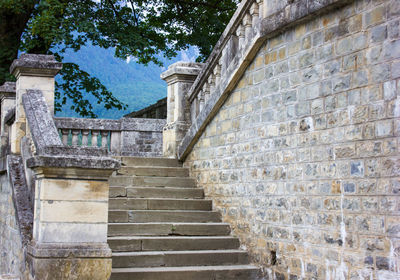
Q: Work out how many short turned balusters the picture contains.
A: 13